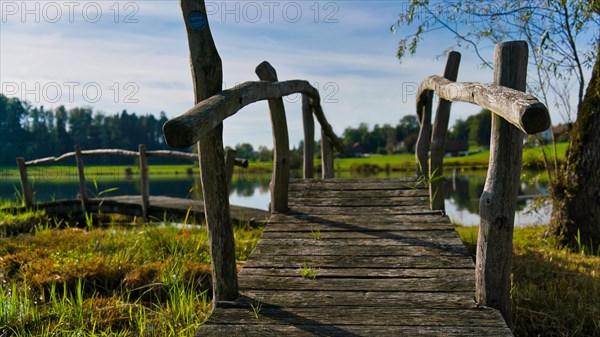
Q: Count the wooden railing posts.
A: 11